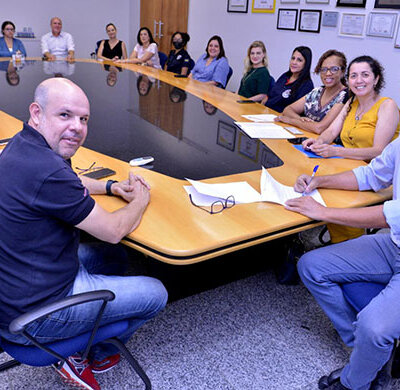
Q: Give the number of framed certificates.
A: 12